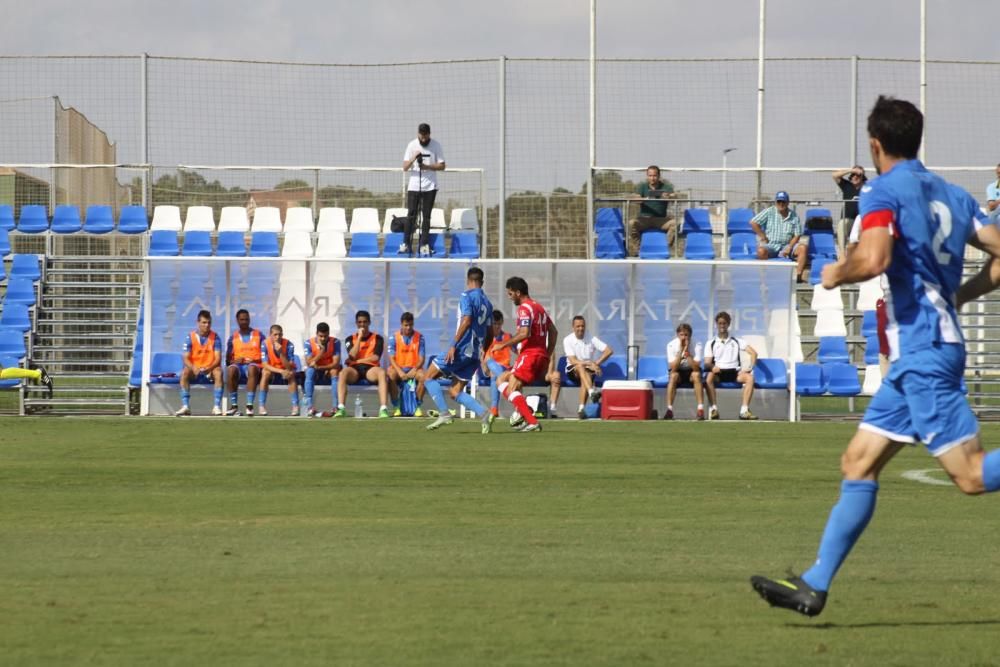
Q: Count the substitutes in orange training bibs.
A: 7